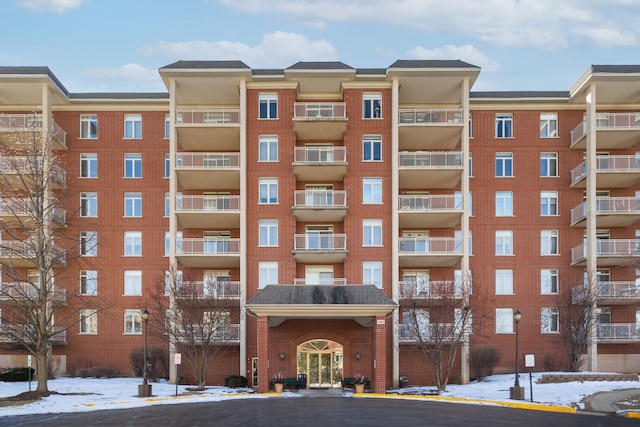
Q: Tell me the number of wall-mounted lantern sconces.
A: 2